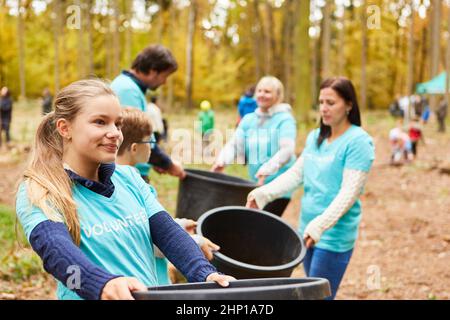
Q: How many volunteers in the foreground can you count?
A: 5